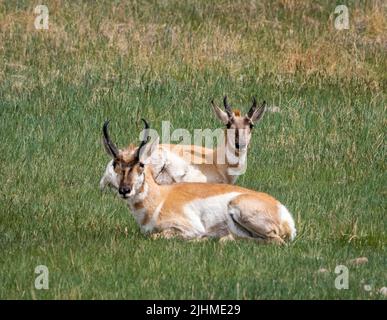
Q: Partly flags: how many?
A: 0